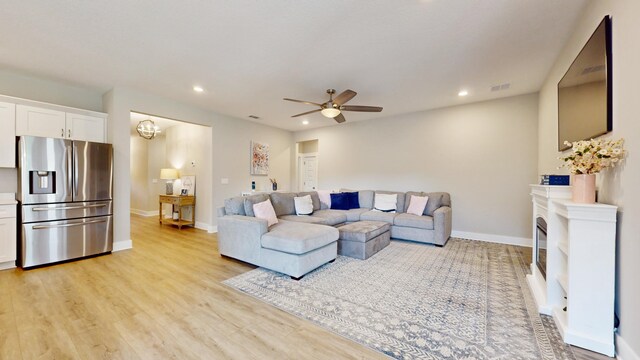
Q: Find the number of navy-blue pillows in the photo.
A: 2